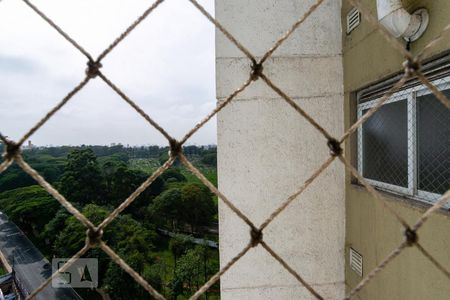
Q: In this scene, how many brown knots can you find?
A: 9